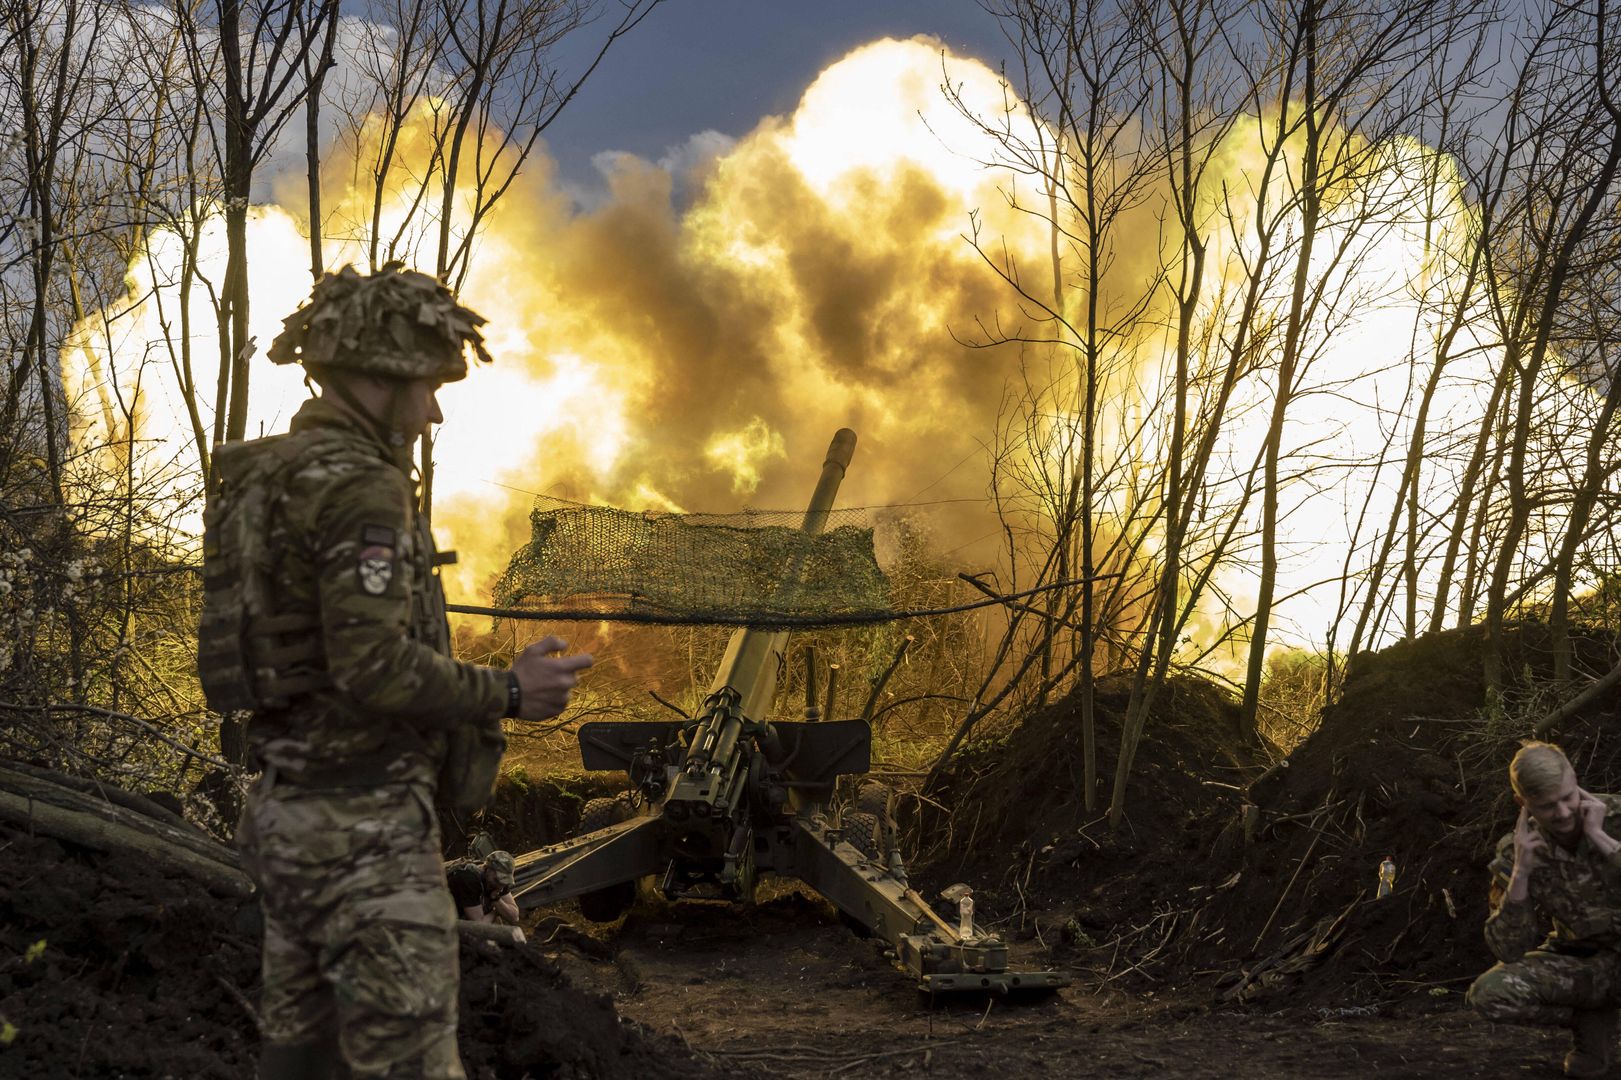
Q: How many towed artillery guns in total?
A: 1